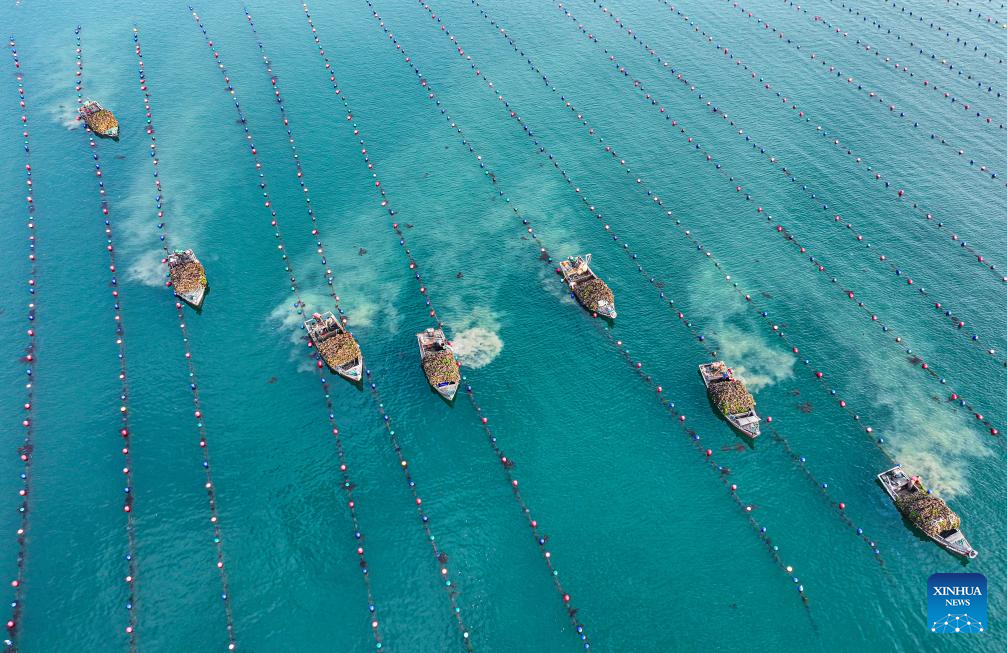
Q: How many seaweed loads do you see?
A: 7